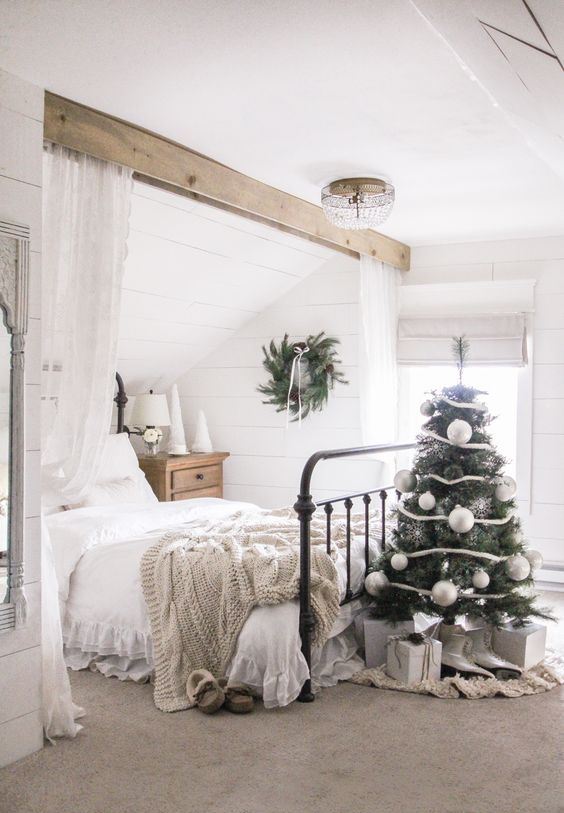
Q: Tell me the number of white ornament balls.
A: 13